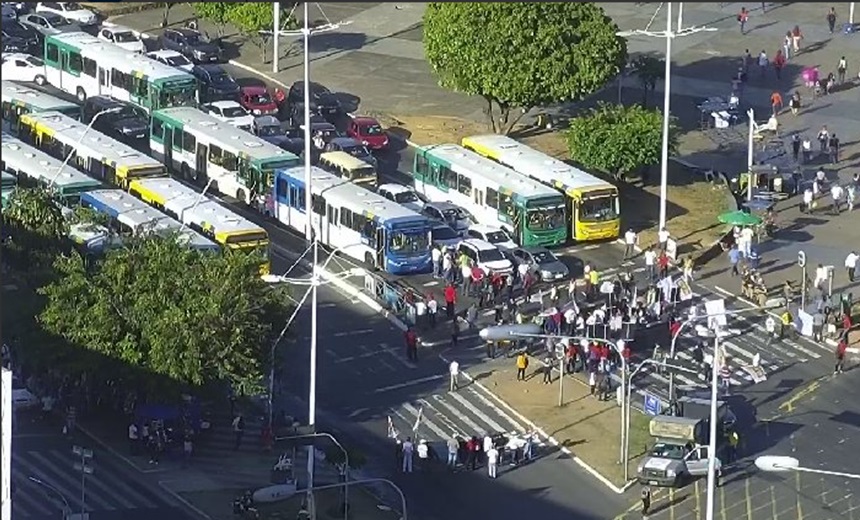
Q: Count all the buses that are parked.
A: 12